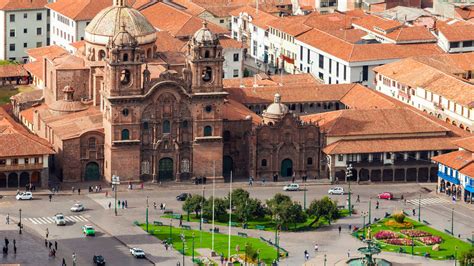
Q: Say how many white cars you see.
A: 6